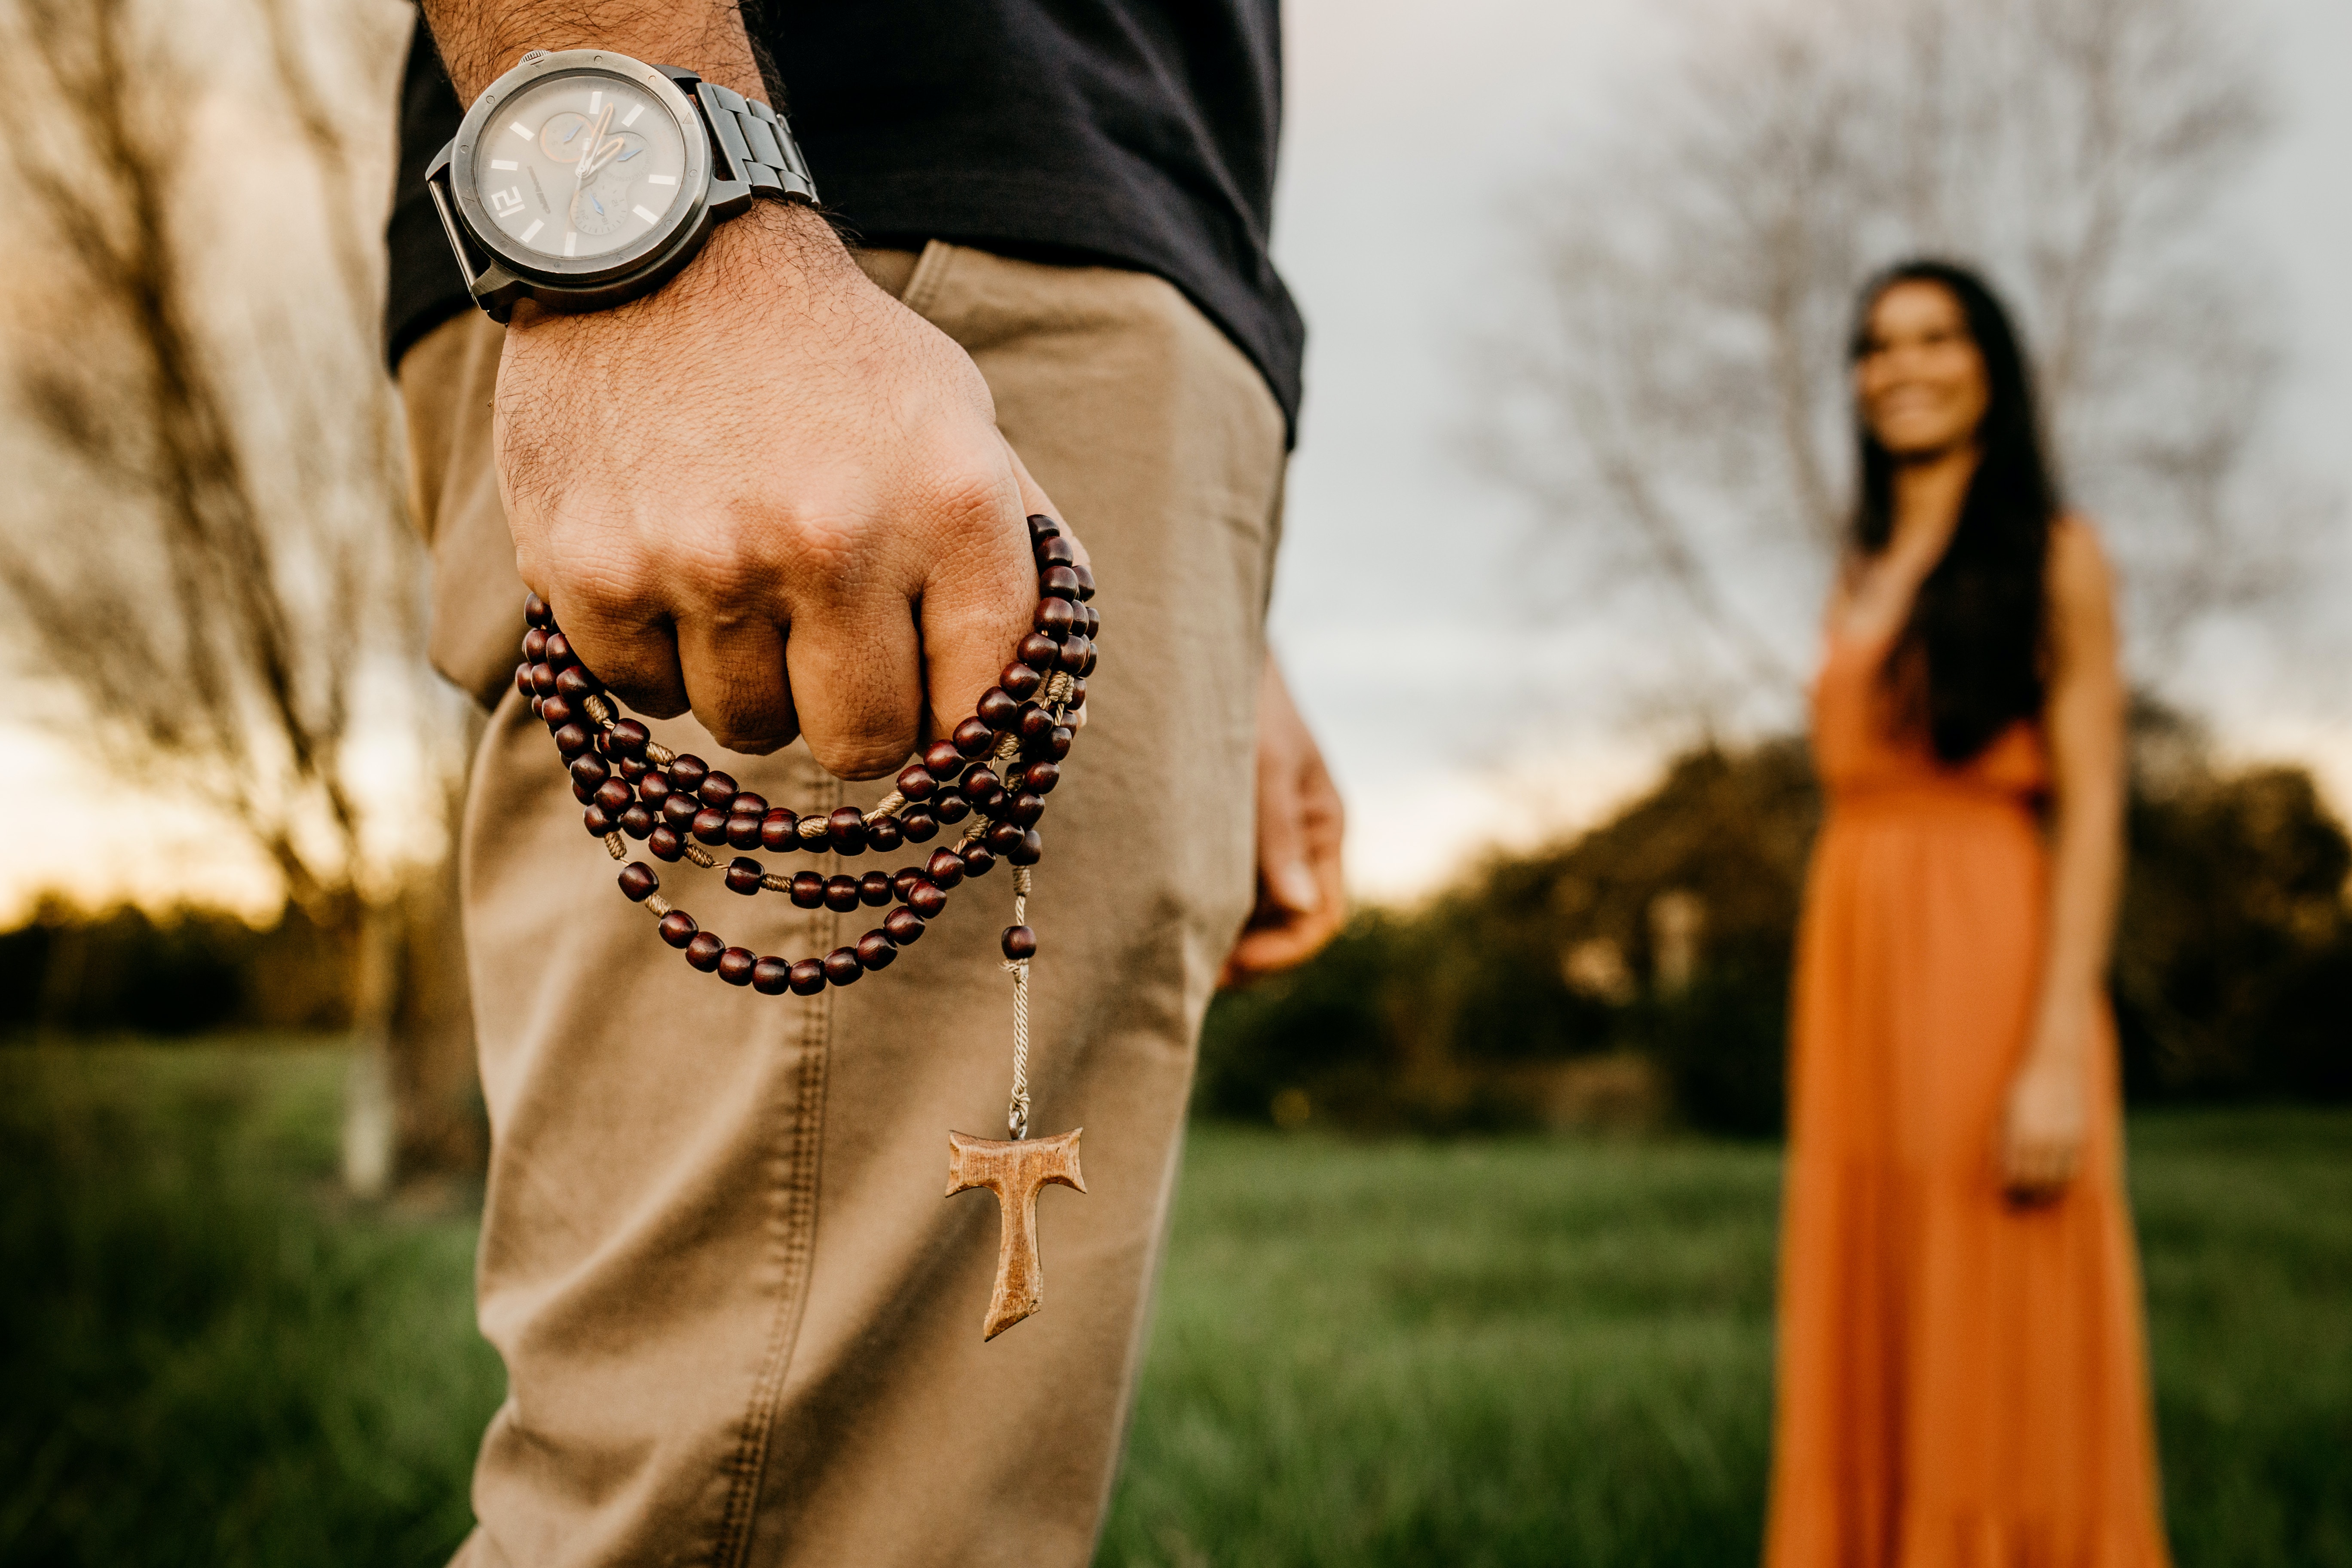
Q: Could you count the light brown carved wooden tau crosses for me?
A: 1